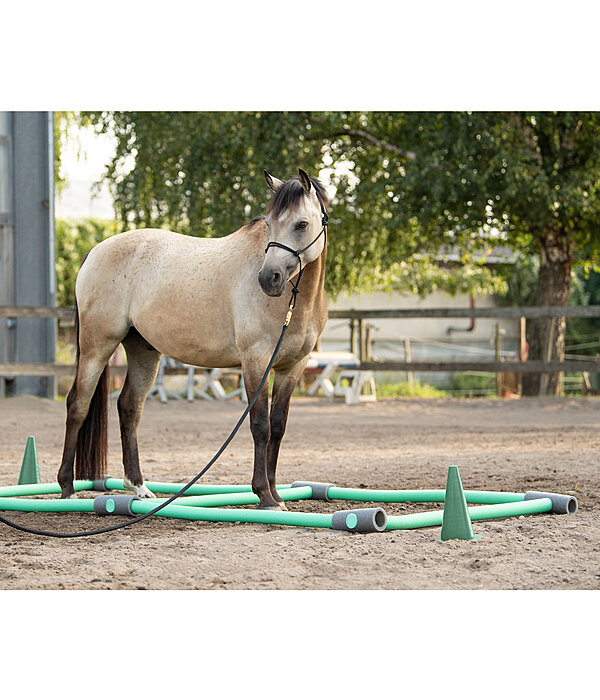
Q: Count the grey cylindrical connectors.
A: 5